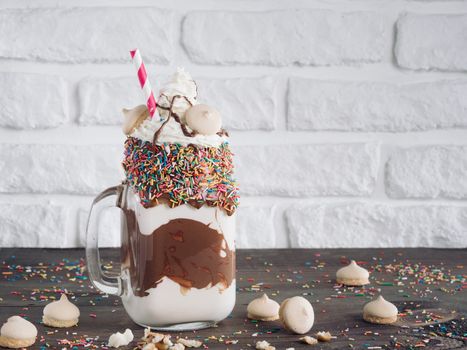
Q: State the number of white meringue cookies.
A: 8